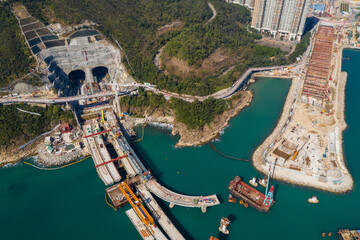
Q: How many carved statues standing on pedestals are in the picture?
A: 0